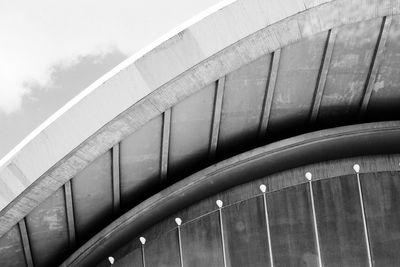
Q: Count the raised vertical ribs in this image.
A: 8